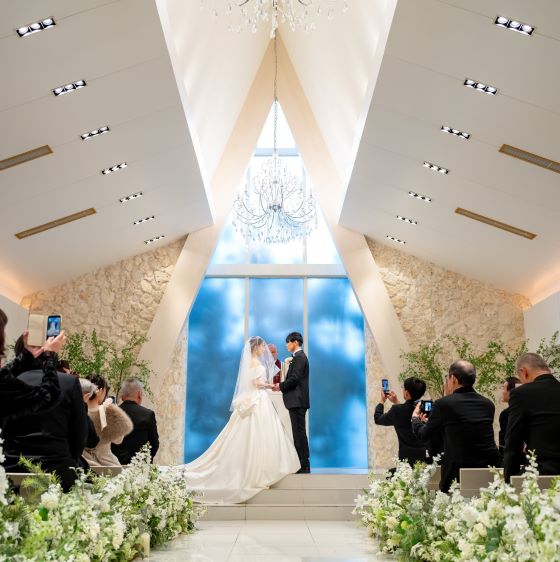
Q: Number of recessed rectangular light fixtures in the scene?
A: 14